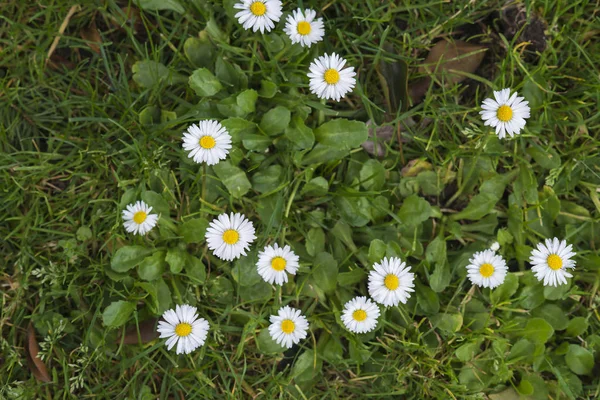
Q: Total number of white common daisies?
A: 14